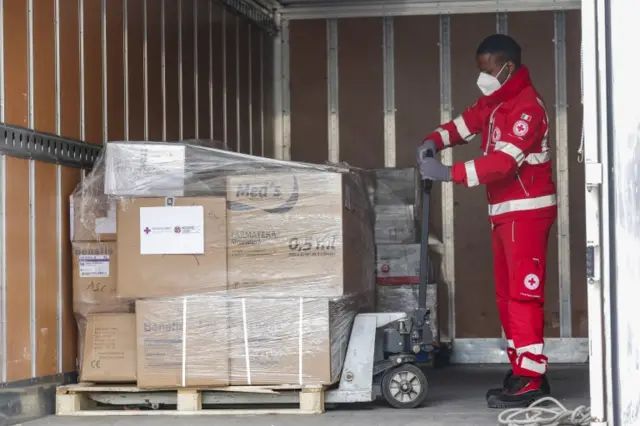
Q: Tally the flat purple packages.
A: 0